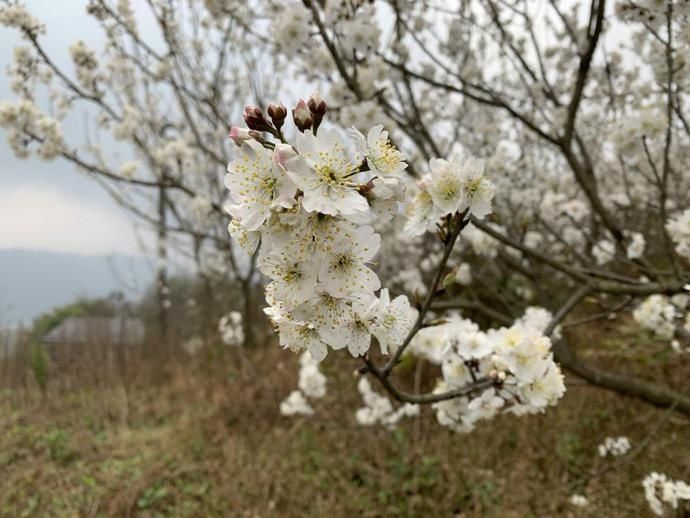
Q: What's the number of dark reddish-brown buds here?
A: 4